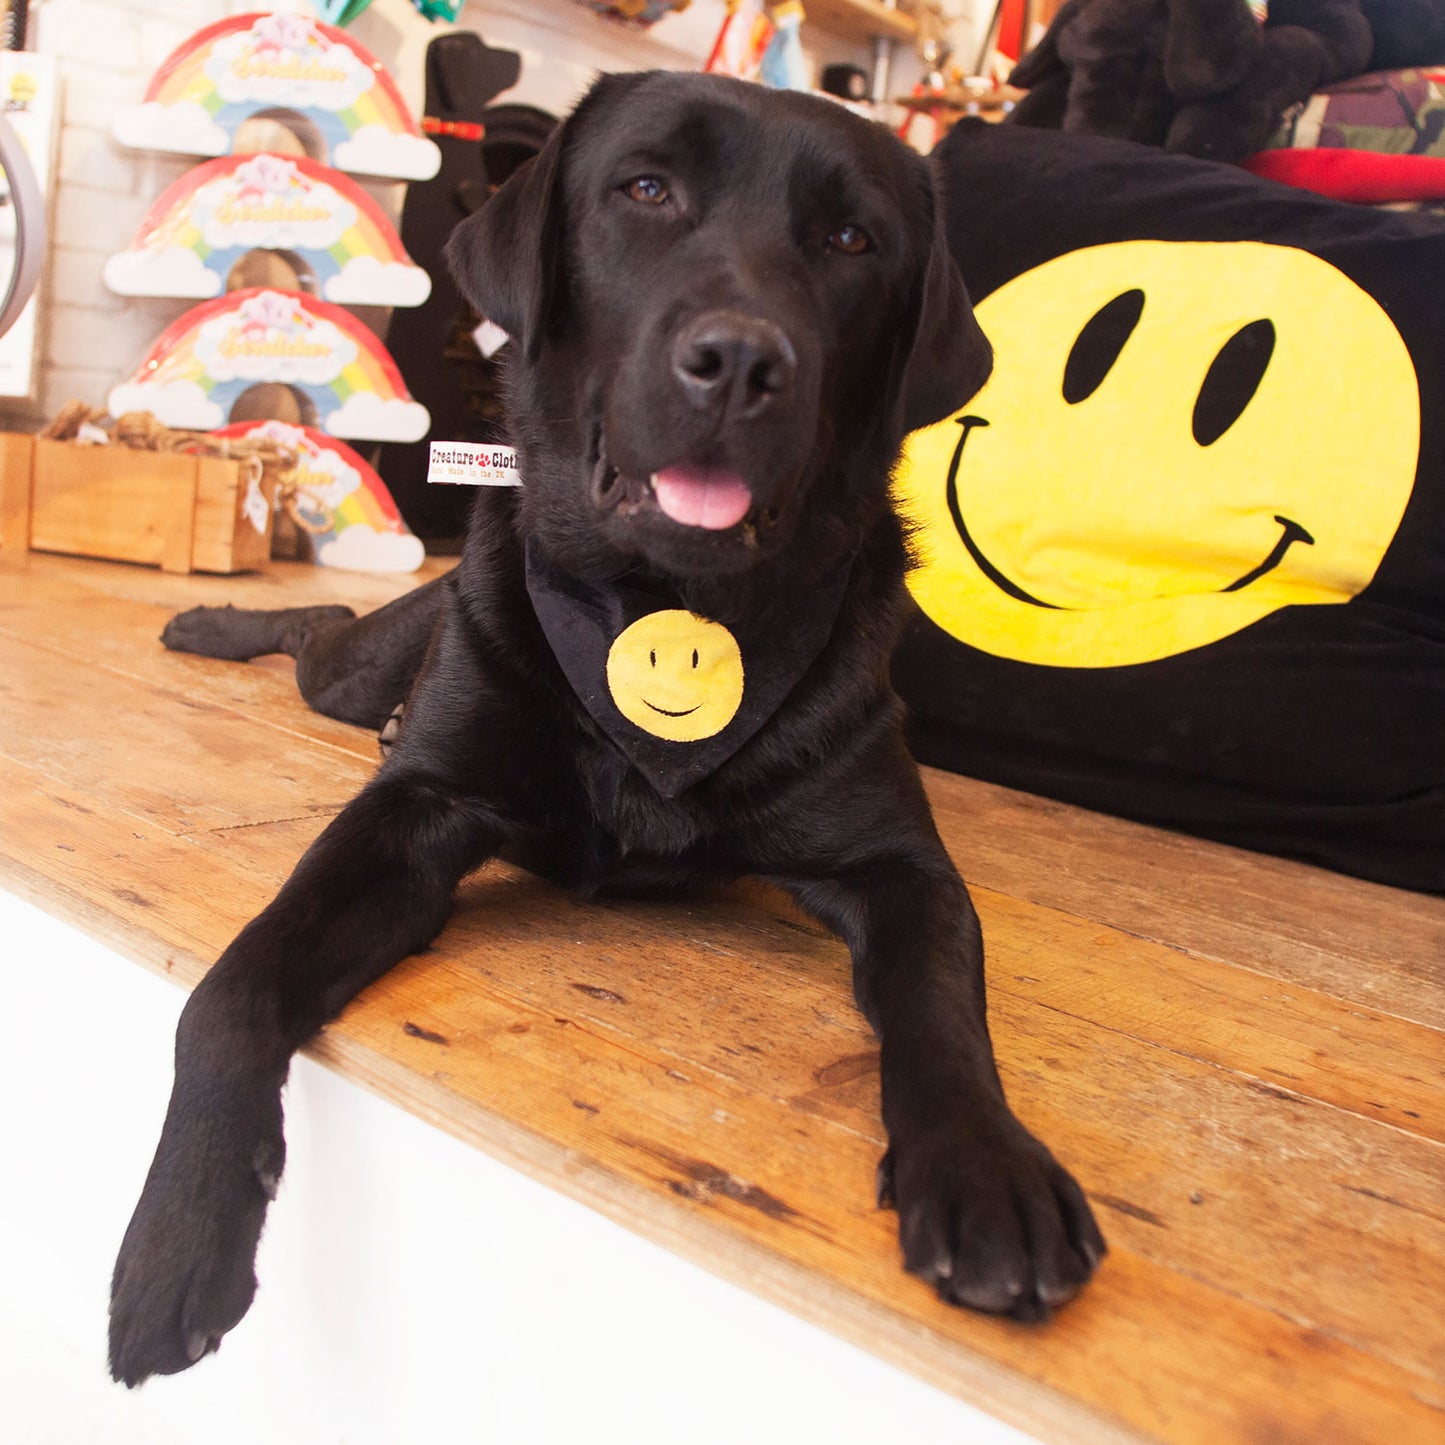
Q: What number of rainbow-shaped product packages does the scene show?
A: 4